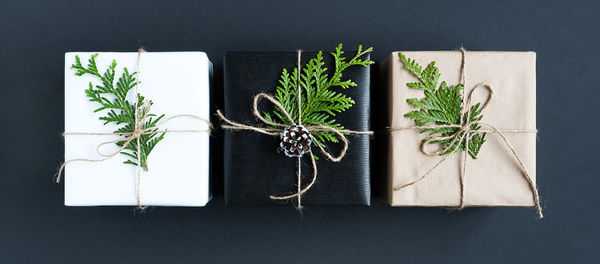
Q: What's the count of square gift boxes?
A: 3